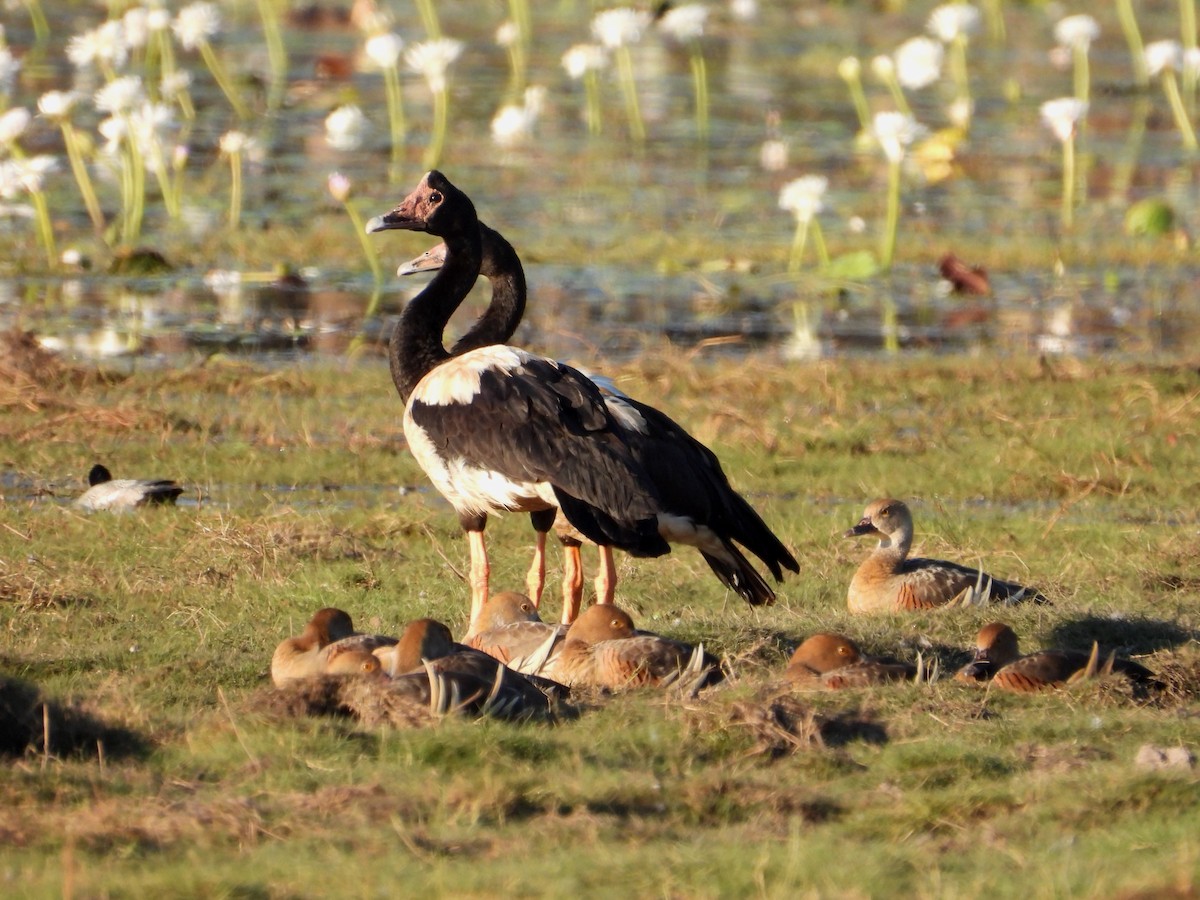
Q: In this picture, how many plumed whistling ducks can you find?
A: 8